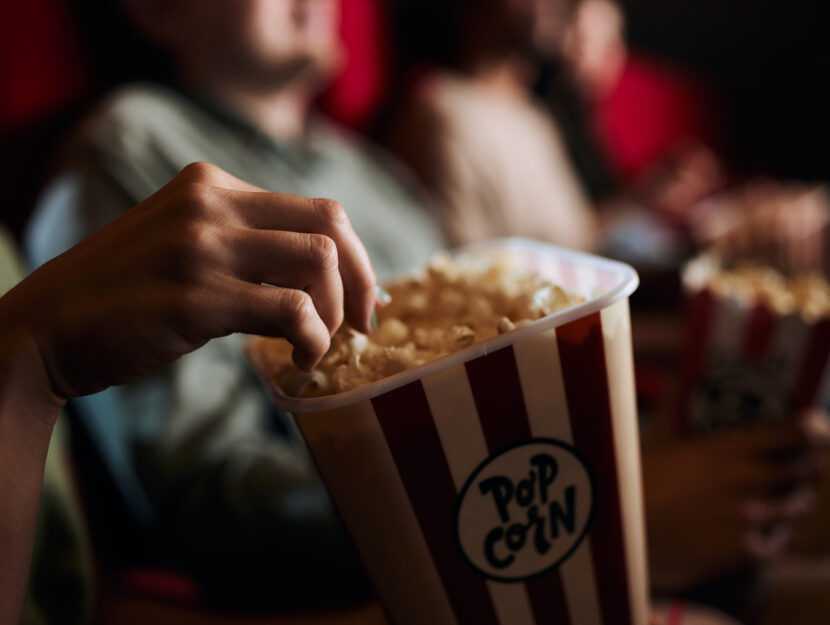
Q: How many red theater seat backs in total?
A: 3